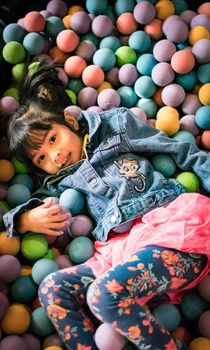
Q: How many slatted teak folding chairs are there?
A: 0